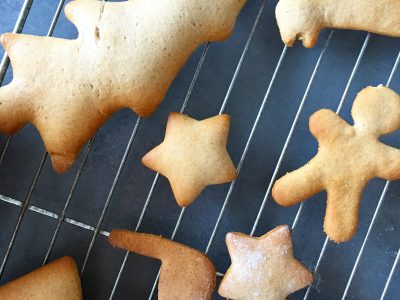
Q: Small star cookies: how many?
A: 2